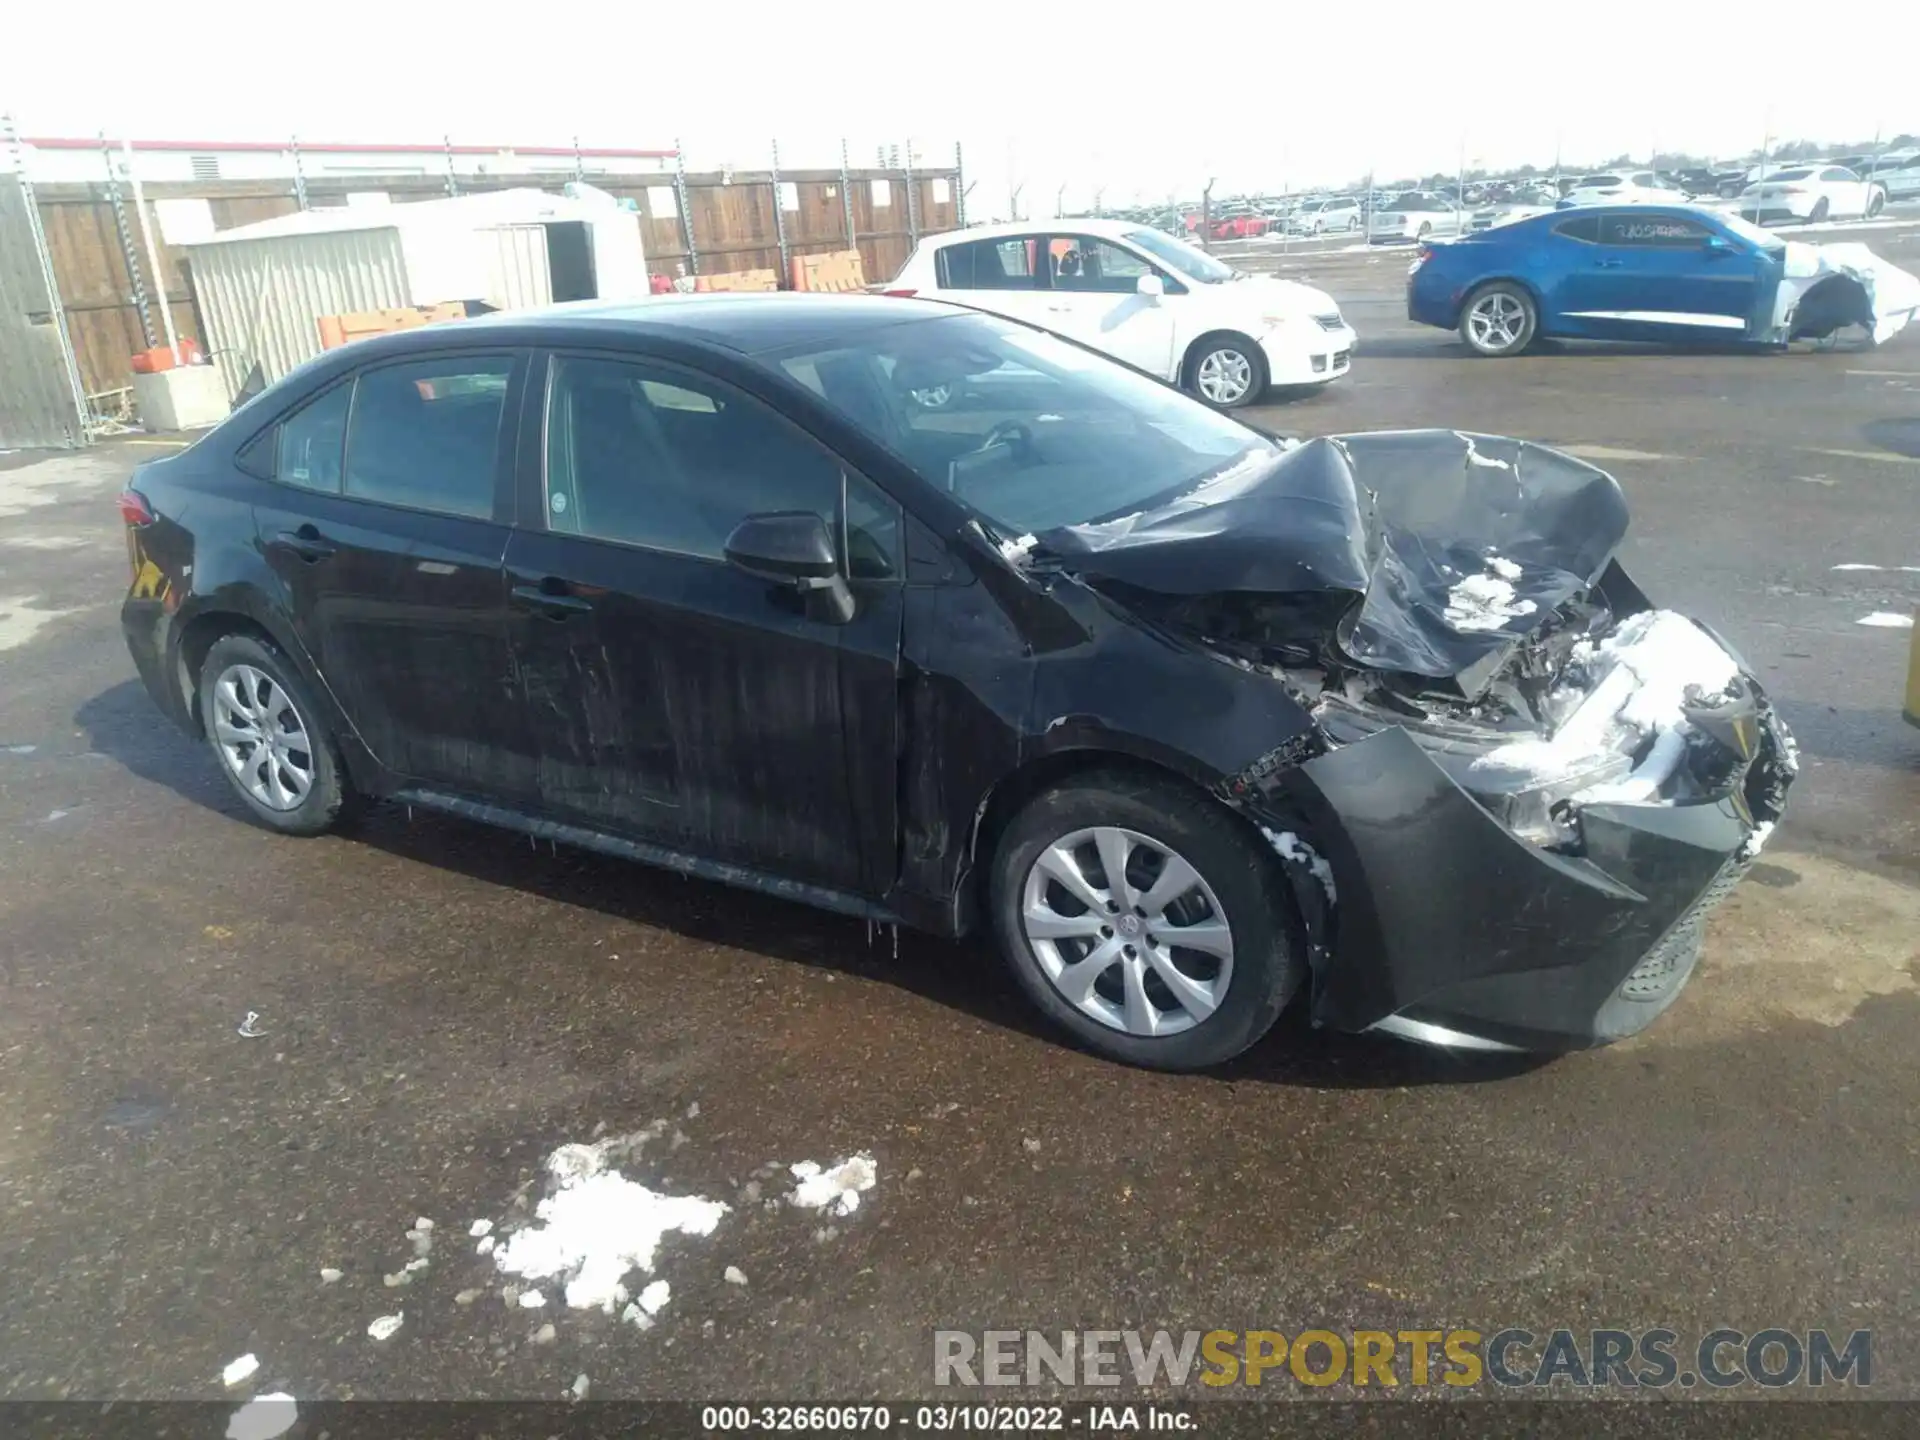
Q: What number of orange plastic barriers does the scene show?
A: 3